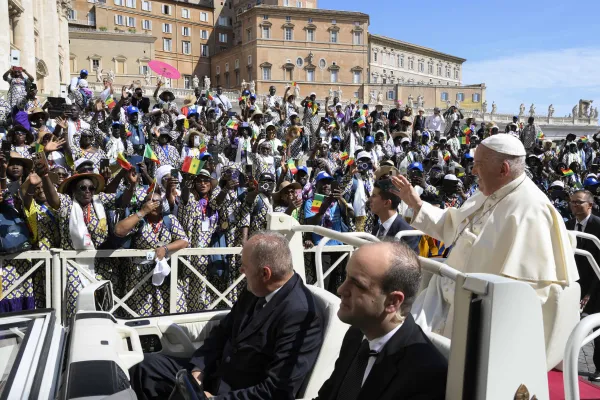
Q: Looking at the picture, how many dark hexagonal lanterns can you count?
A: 0